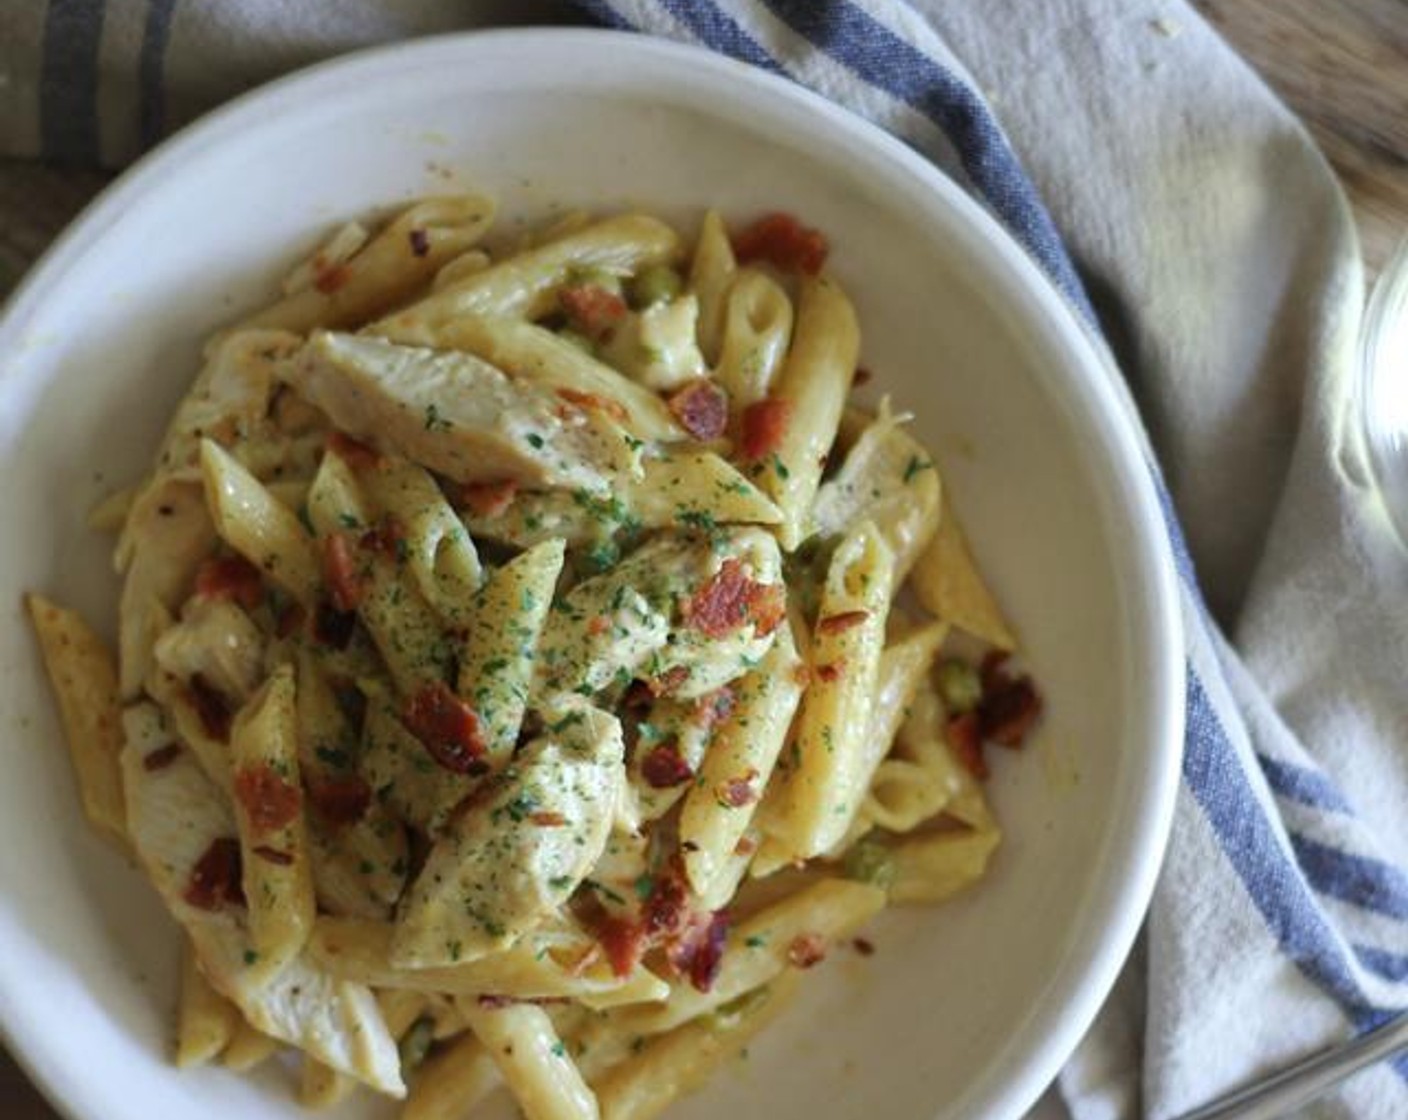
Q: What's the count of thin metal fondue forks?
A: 0